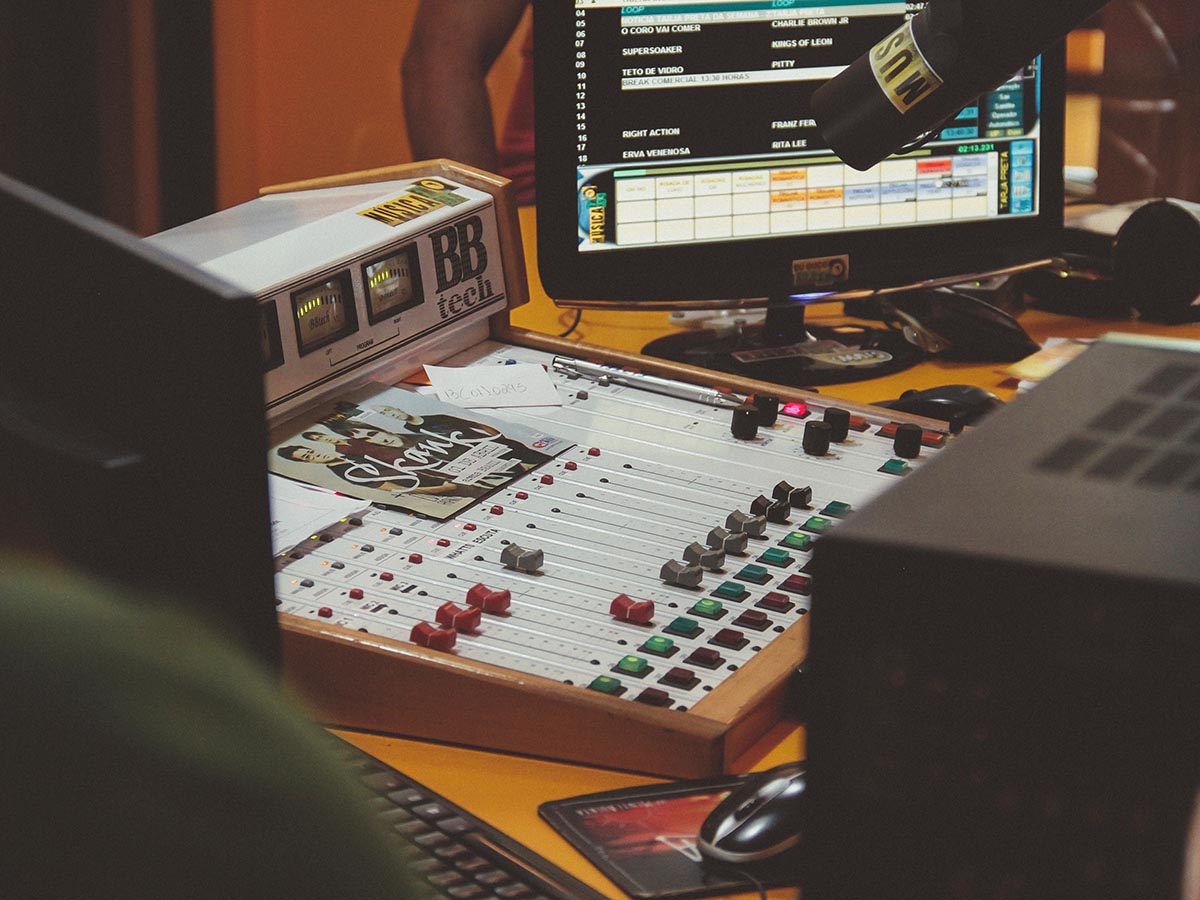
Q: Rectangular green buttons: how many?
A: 12